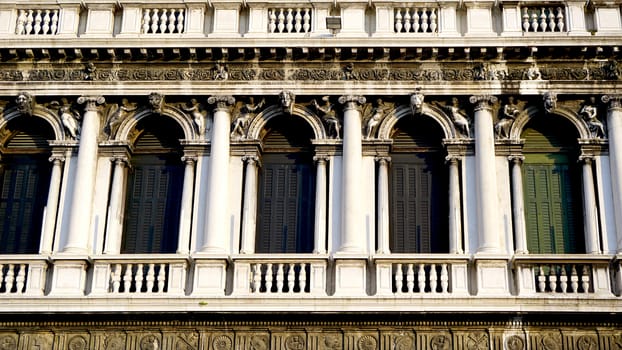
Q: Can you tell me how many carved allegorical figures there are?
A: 9